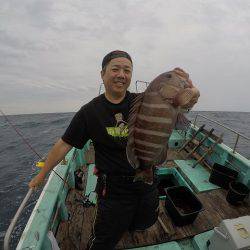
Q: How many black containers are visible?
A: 3